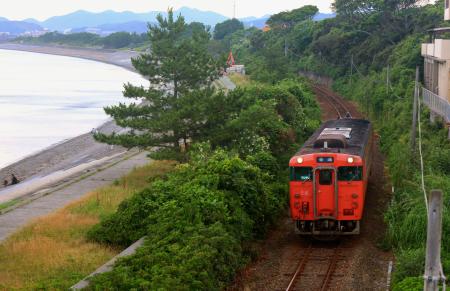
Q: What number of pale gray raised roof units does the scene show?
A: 1